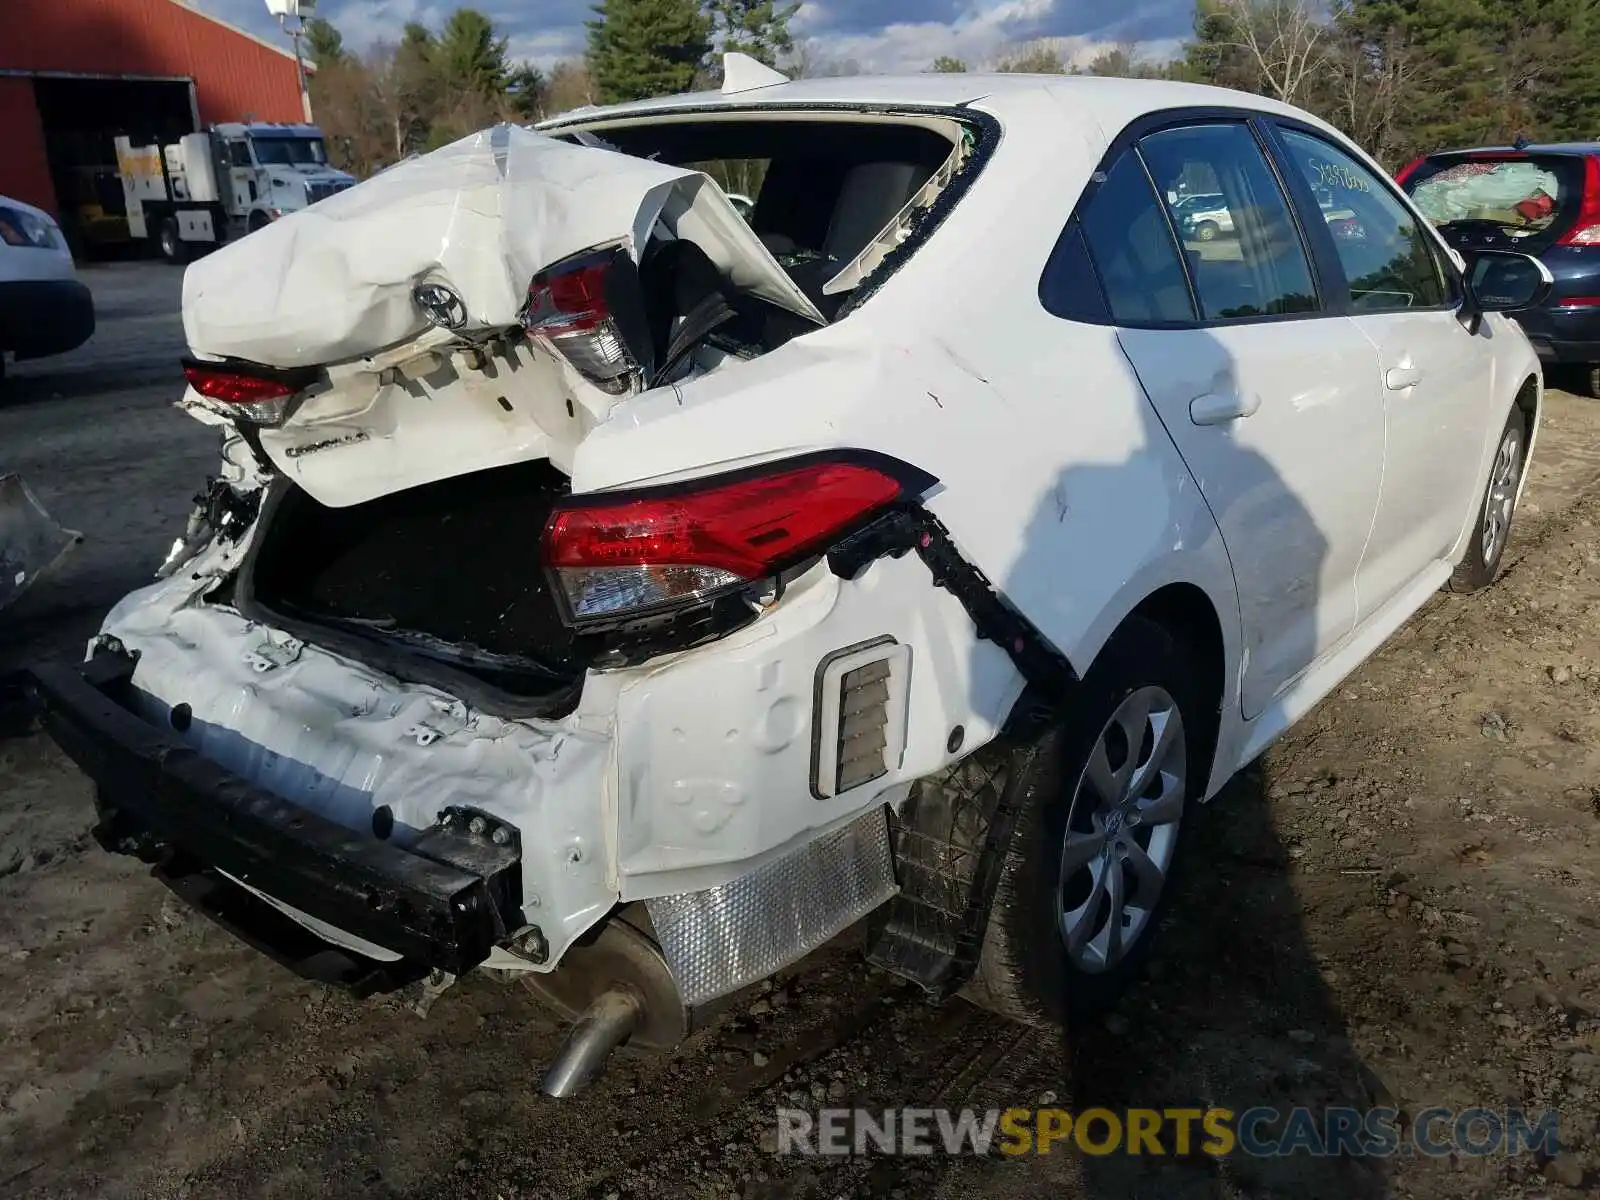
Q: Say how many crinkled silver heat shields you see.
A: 1